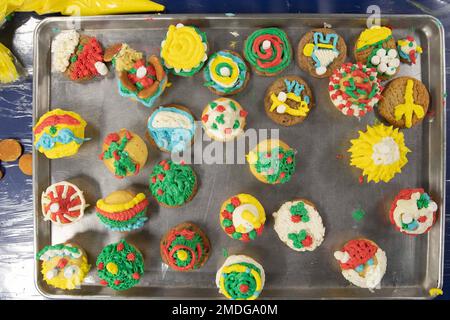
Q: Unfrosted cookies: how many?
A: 2